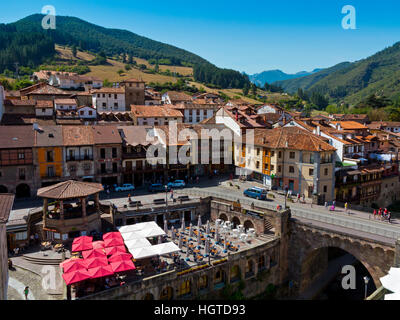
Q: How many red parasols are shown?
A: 12